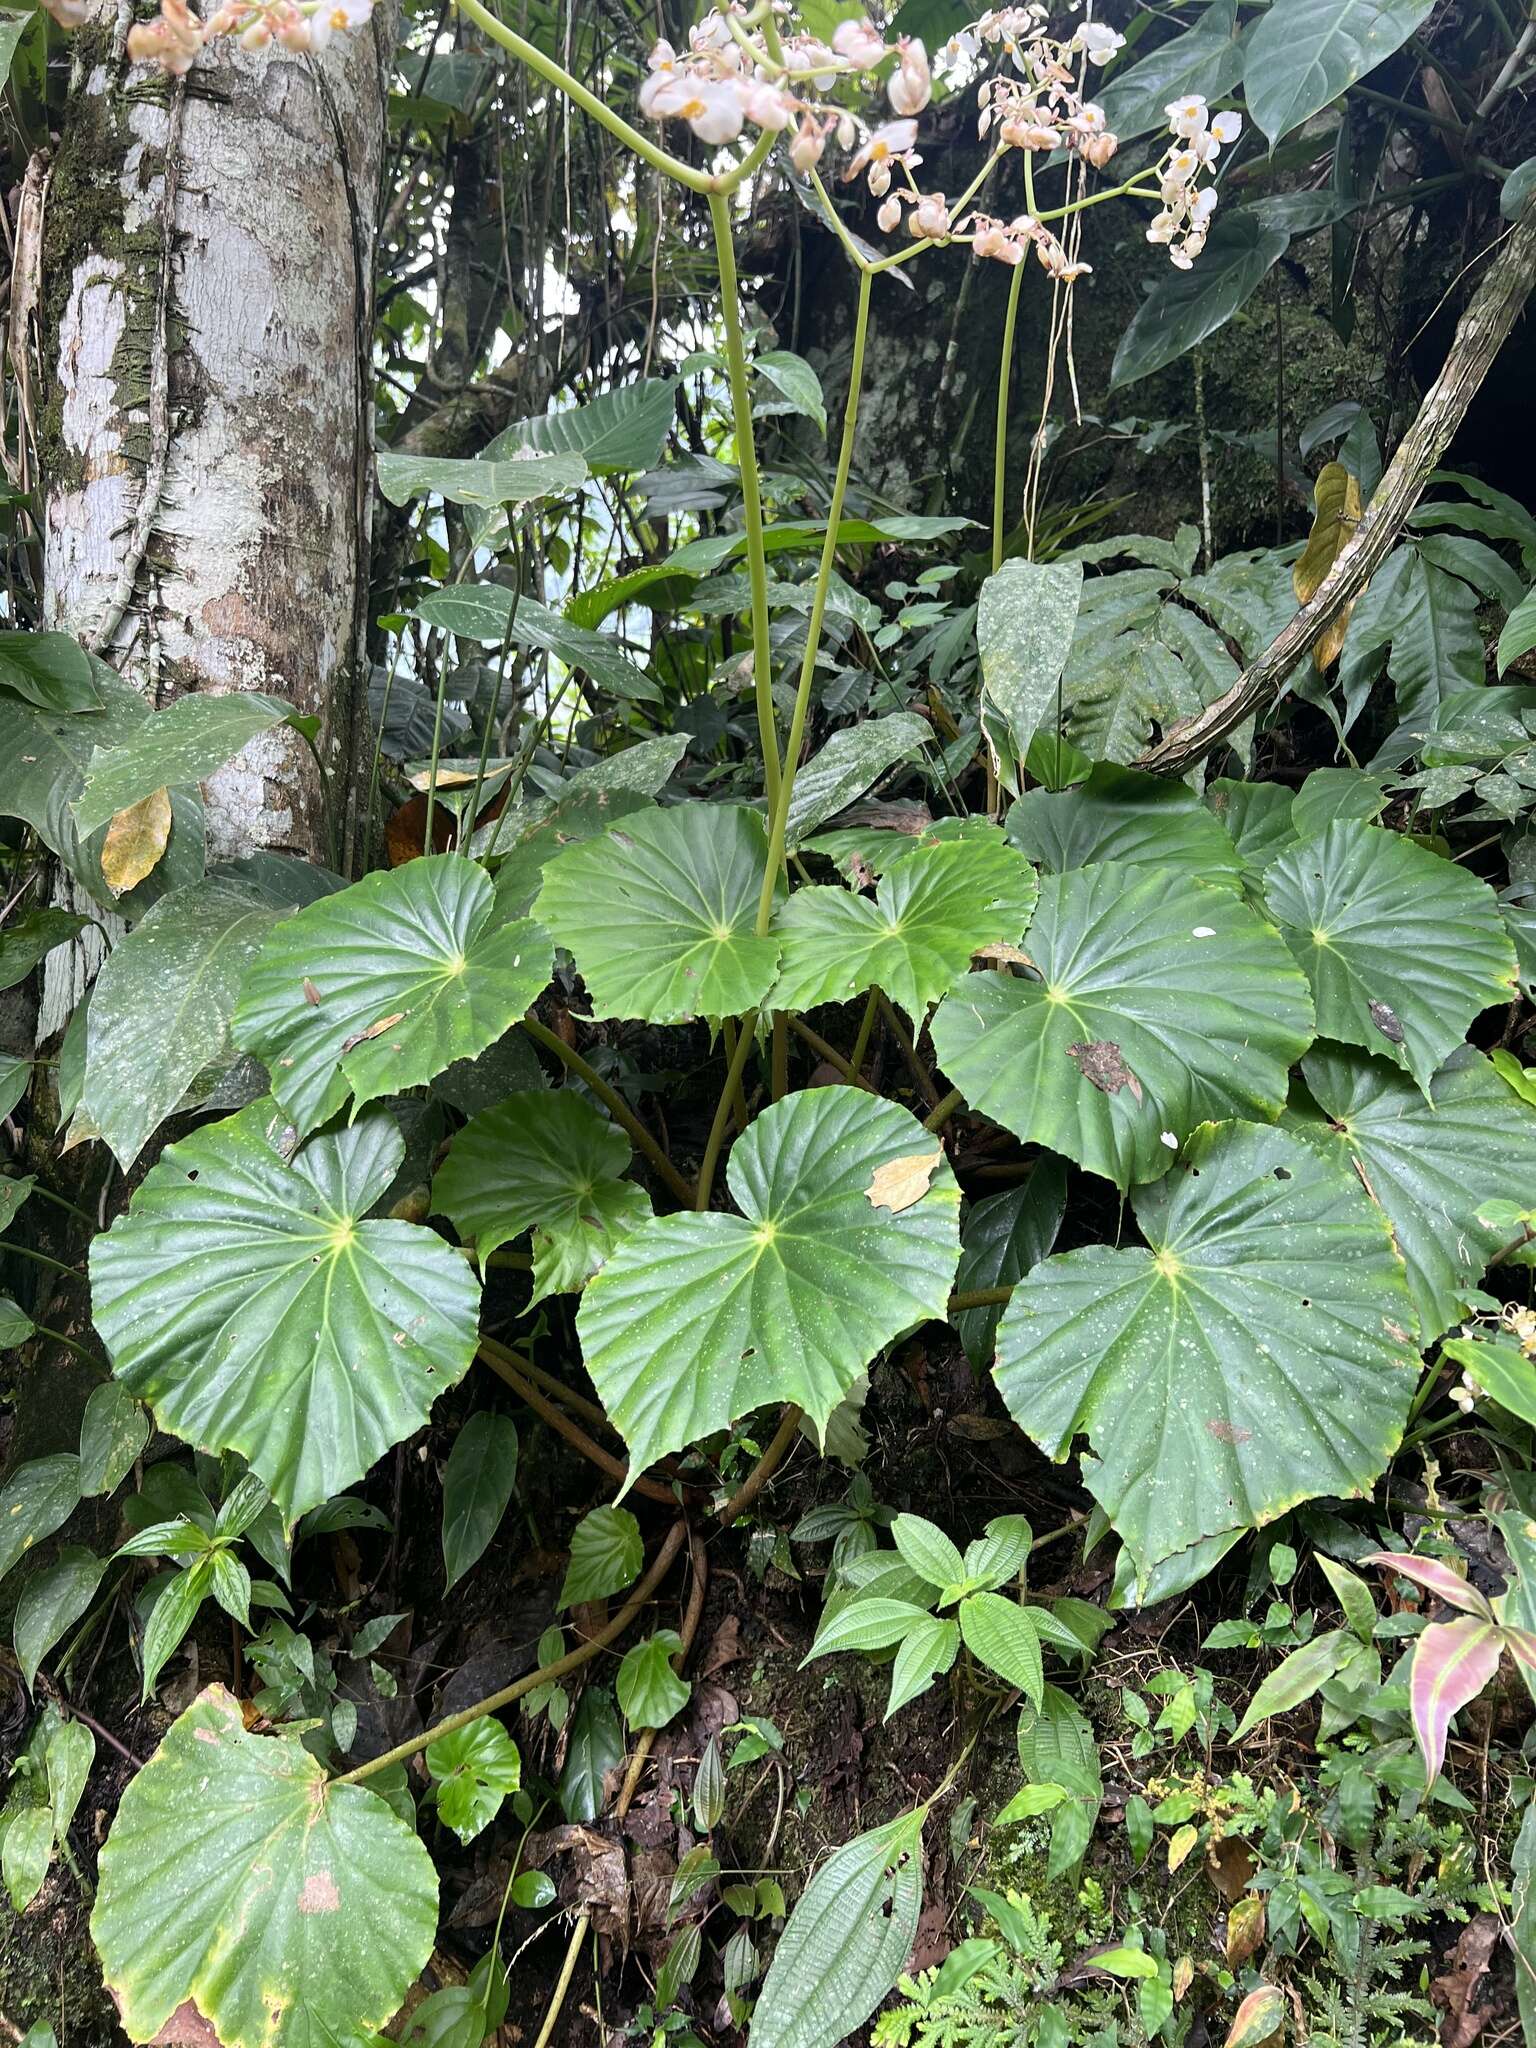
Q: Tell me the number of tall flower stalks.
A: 3